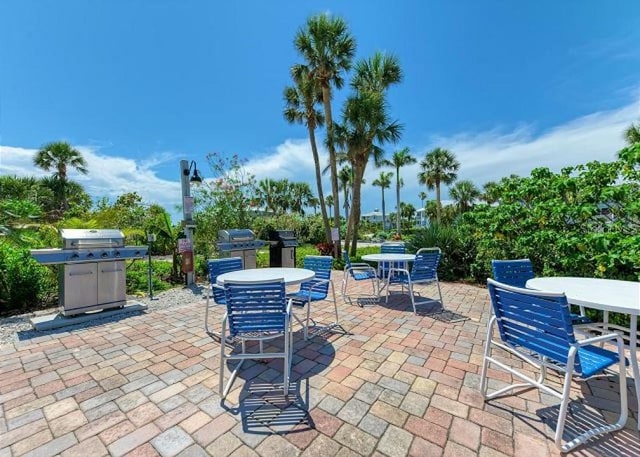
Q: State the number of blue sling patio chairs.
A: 8